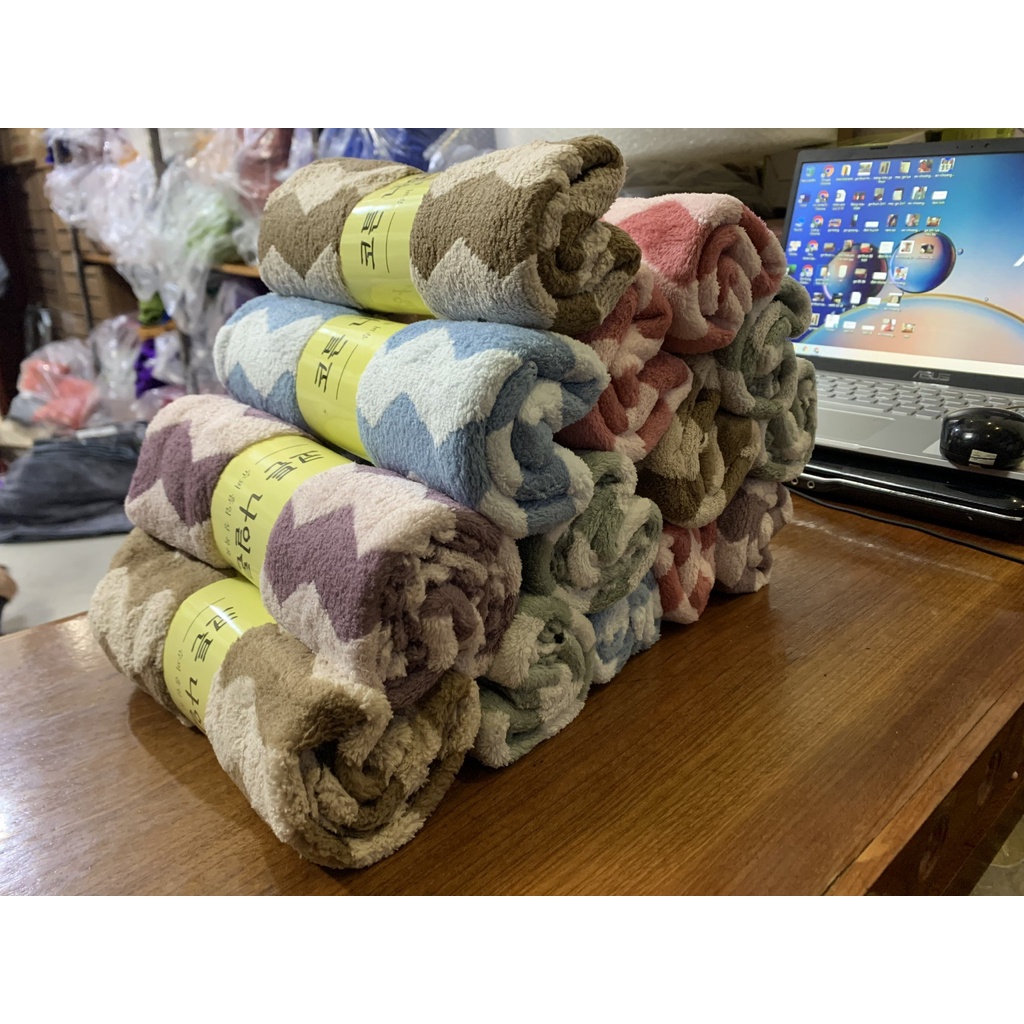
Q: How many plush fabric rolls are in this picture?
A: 14